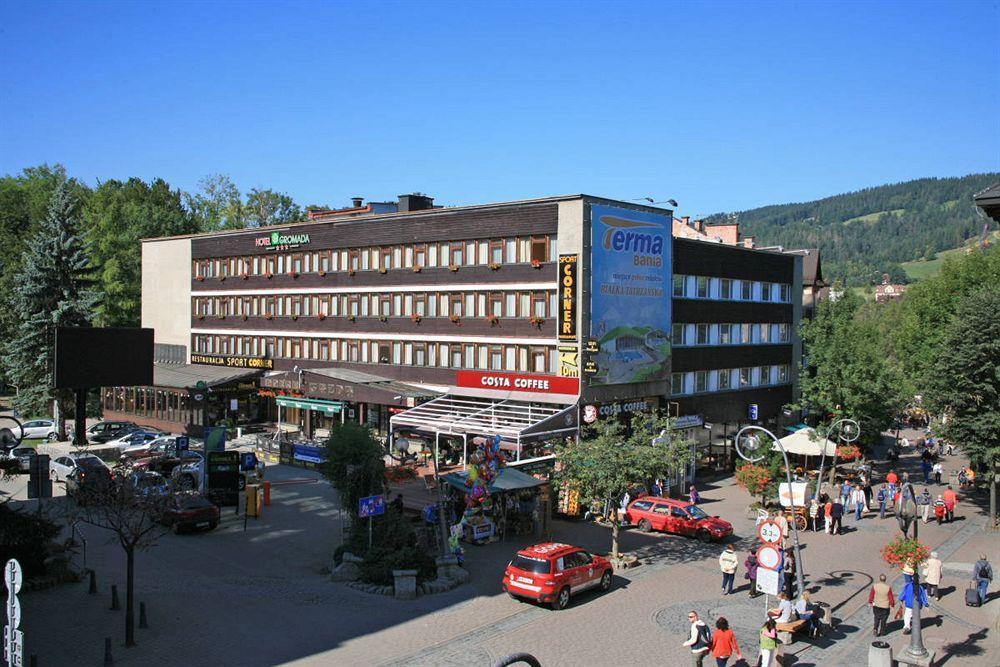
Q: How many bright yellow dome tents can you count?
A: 0